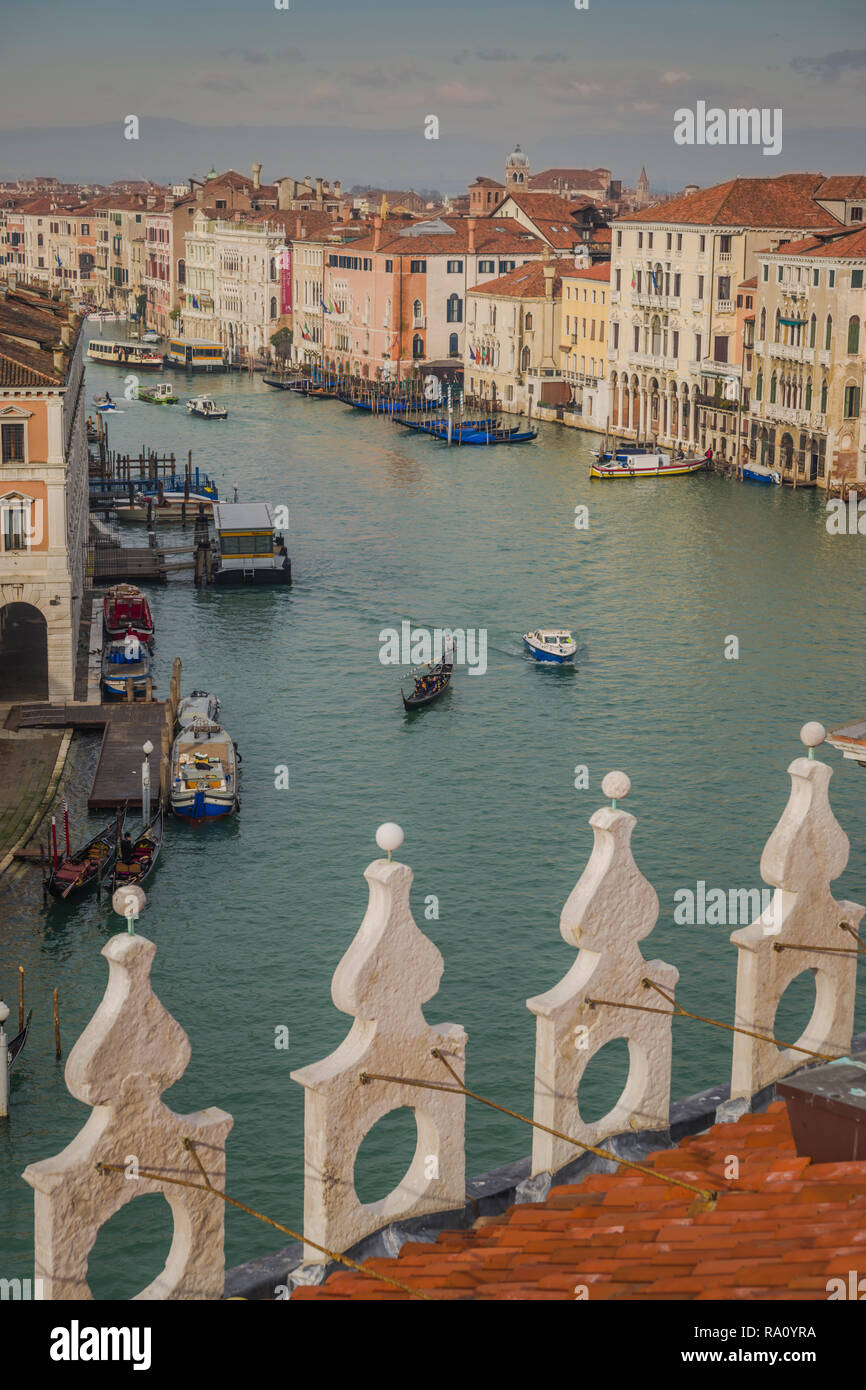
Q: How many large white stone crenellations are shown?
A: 4